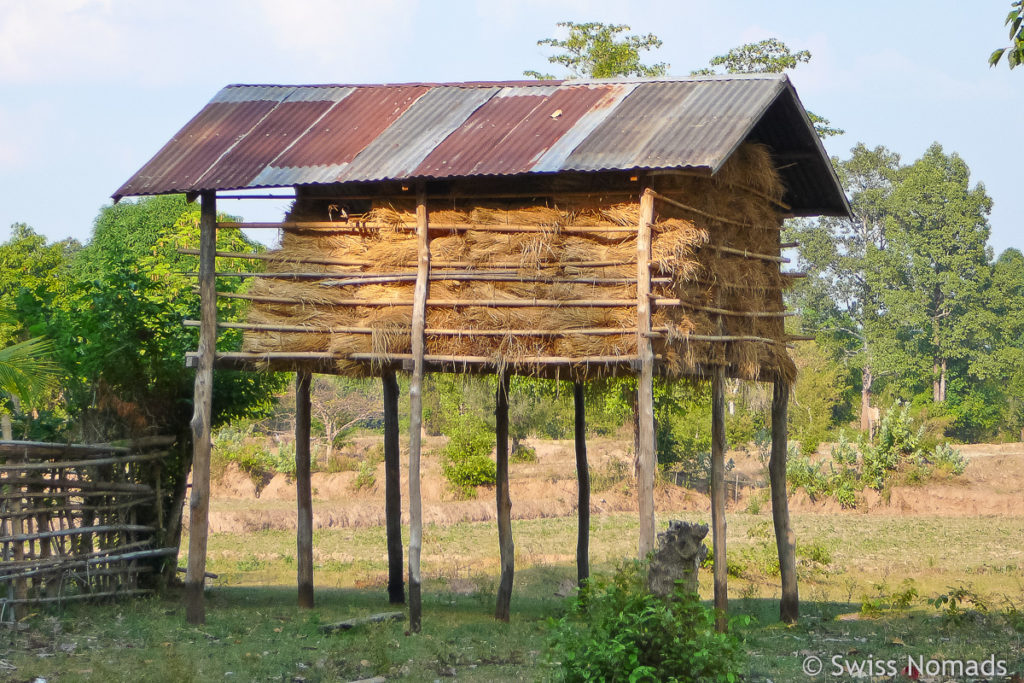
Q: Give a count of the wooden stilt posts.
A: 9